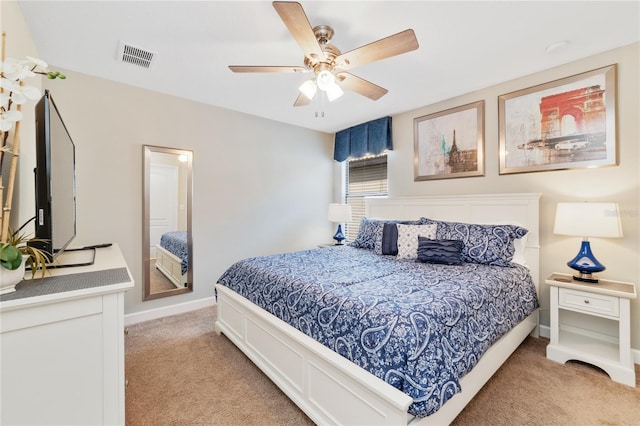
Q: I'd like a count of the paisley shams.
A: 2